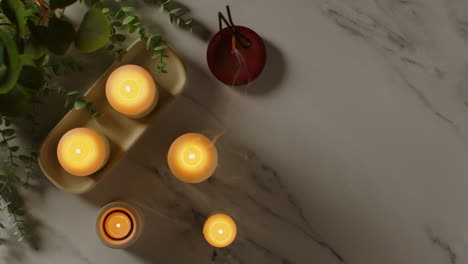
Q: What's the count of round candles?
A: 5